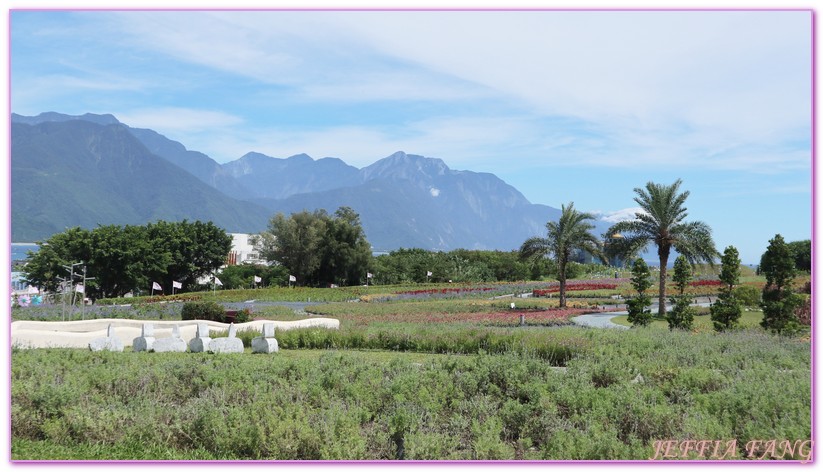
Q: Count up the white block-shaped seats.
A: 6